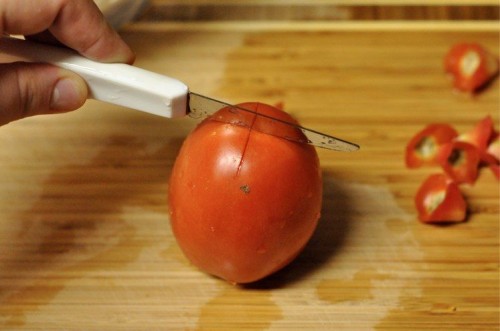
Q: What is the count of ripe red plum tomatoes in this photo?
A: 1